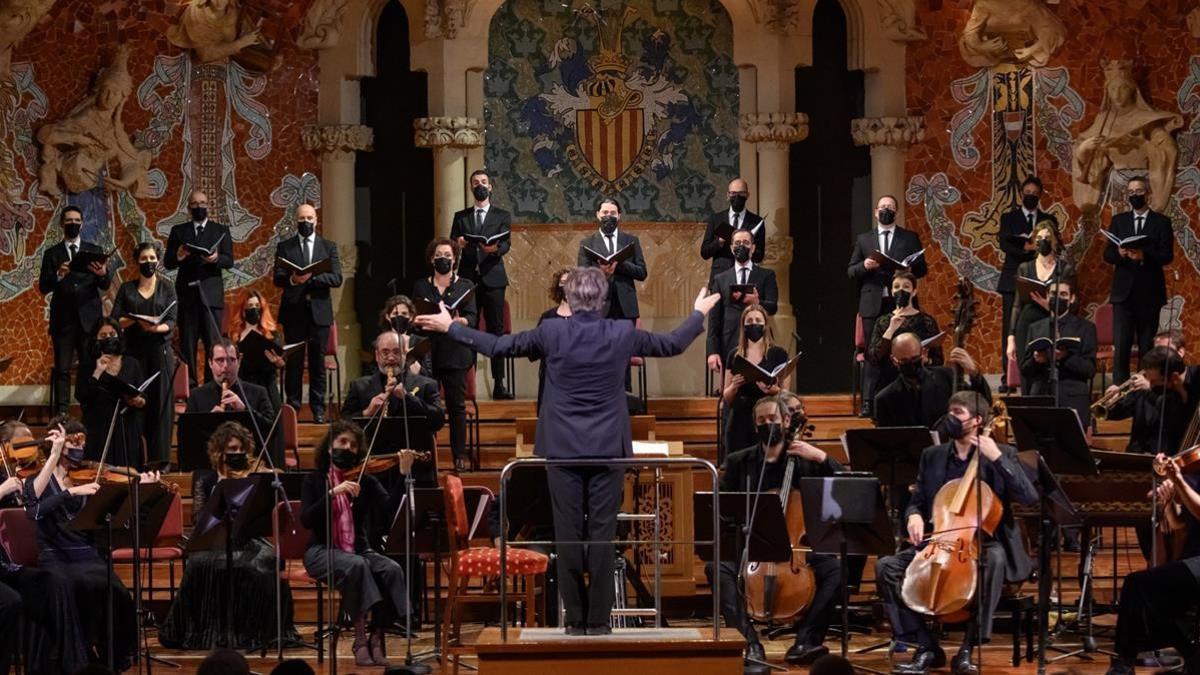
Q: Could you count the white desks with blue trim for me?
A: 0